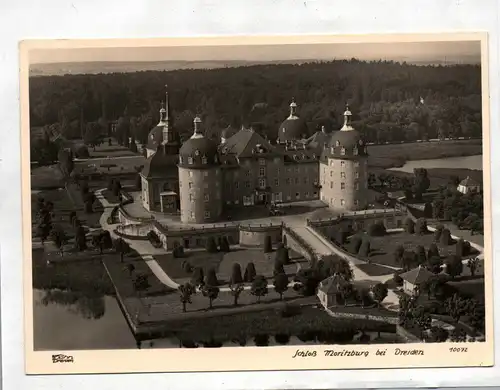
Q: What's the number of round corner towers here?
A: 4